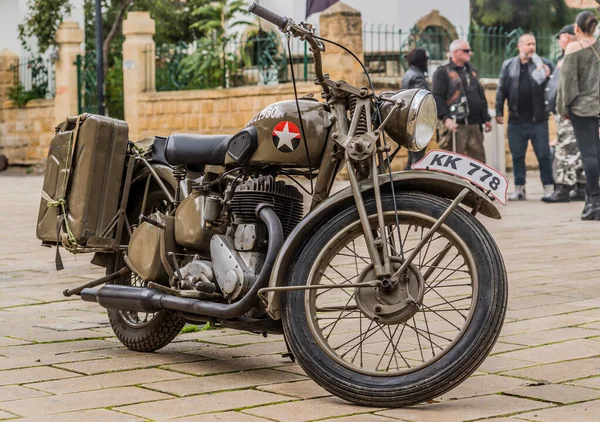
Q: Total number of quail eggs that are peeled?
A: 0